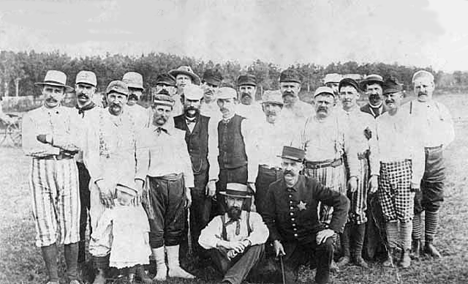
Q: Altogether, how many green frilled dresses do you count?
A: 0